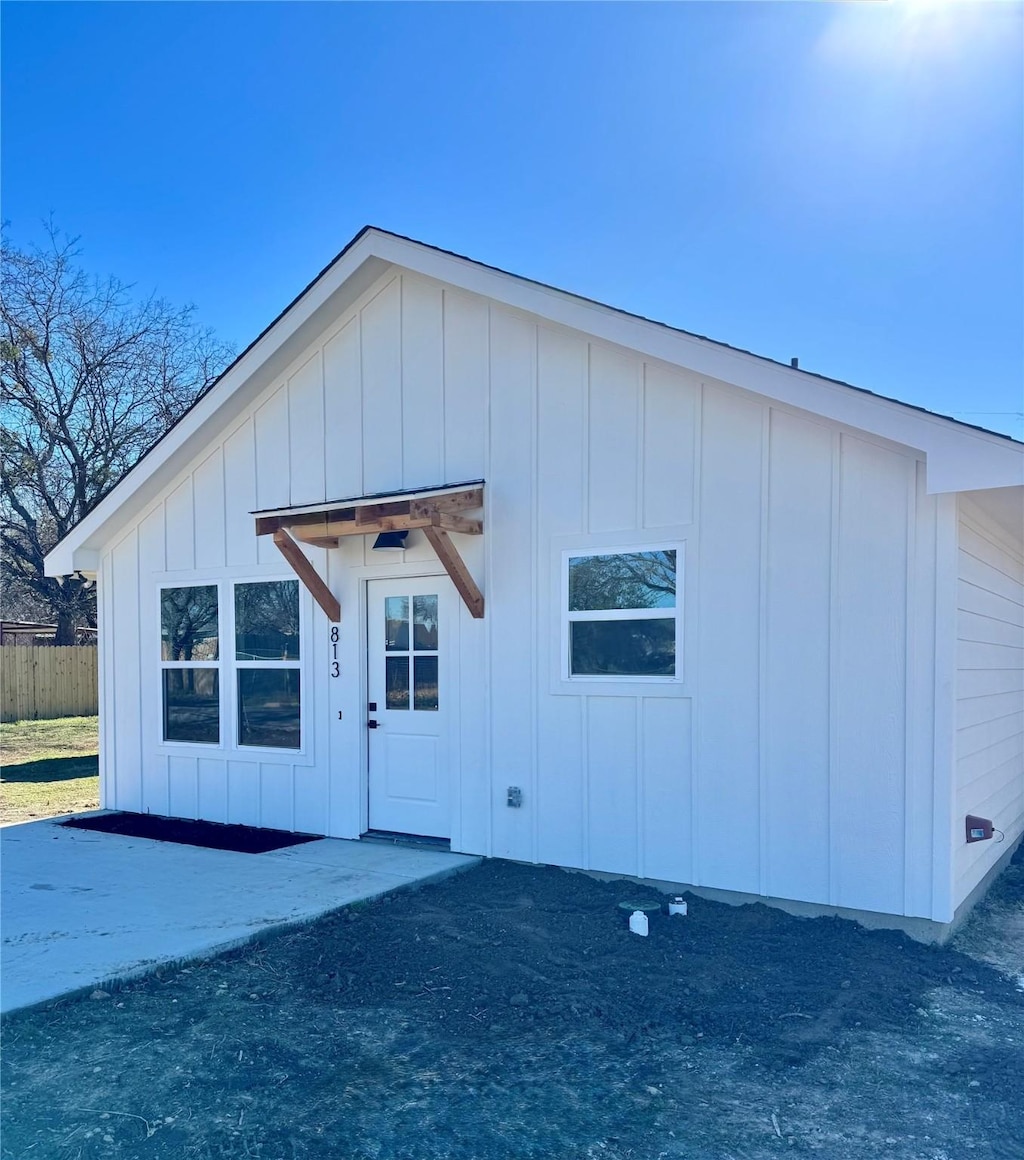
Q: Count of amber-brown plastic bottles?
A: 0